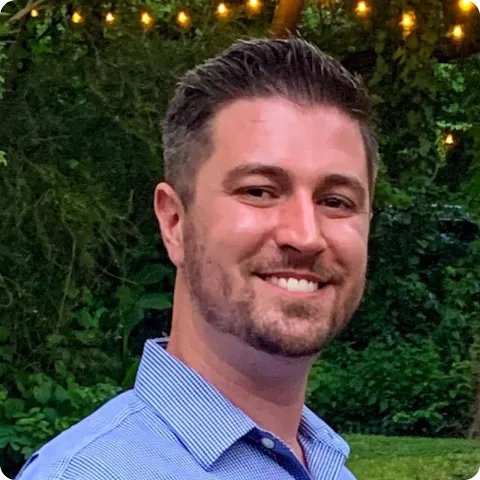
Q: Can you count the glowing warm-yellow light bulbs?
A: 12